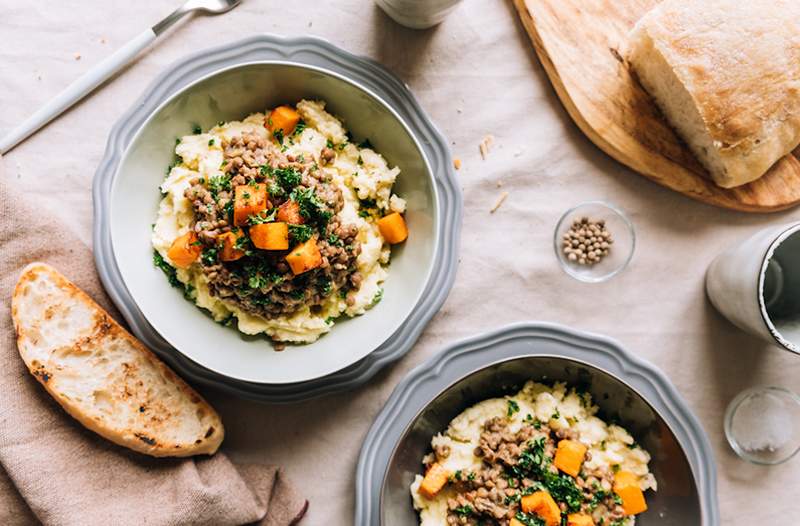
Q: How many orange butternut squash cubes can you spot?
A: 14